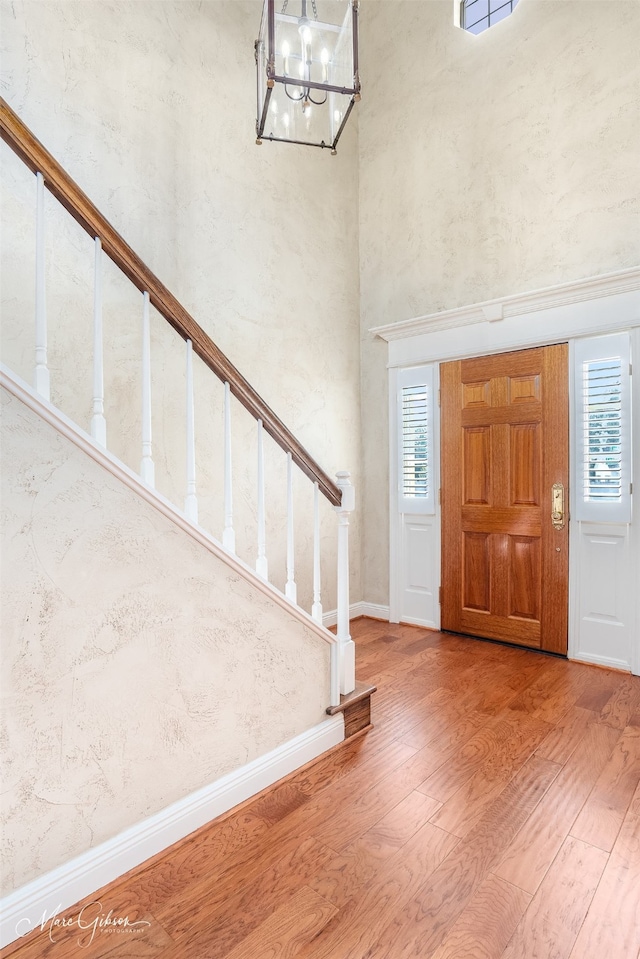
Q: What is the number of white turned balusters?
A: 8